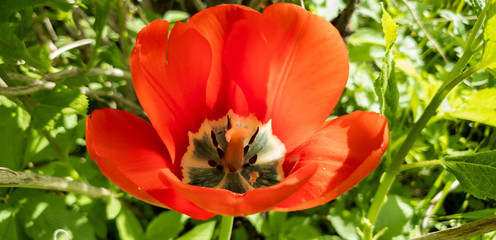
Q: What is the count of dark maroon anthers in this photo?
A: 5